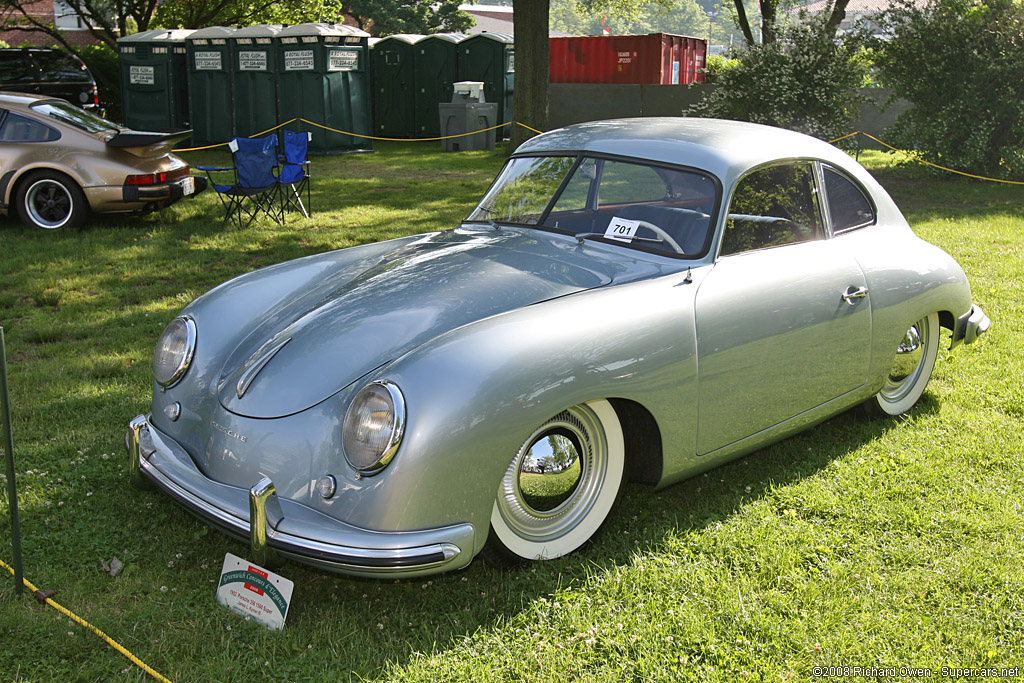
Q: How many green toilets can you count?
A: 7